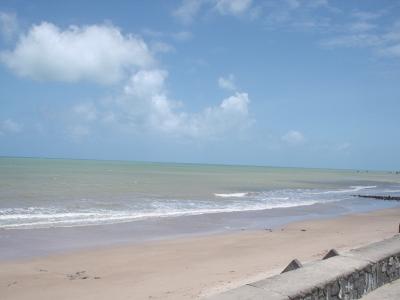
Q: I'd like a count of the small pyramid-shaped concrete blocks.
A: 2